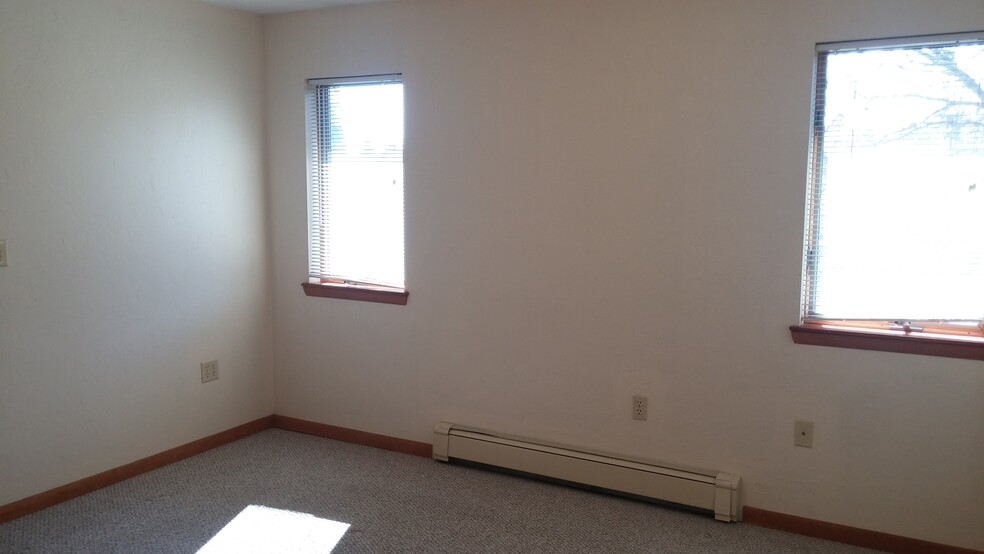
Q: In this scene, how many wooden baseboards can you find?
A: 3